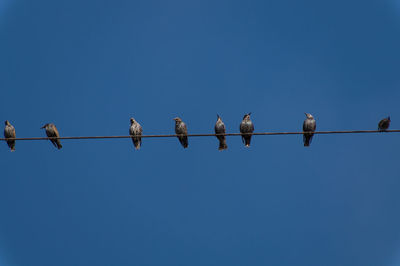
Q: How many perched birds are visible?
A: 8